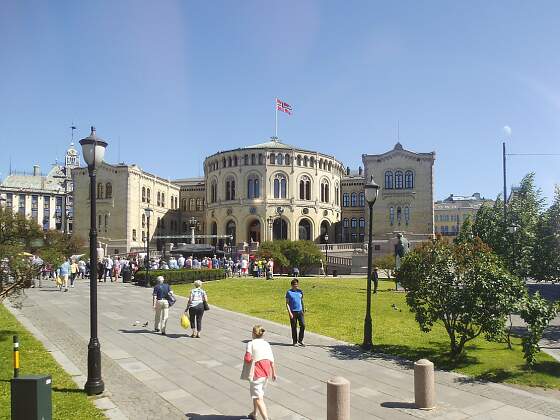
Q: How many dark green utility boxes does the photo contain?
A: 1